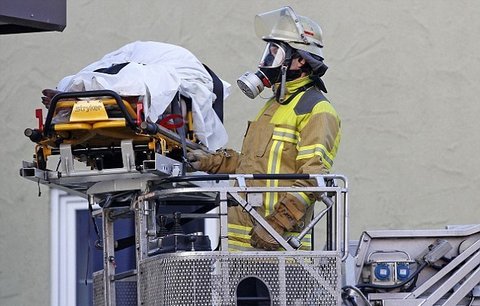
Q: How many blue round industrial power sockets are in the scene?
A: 2